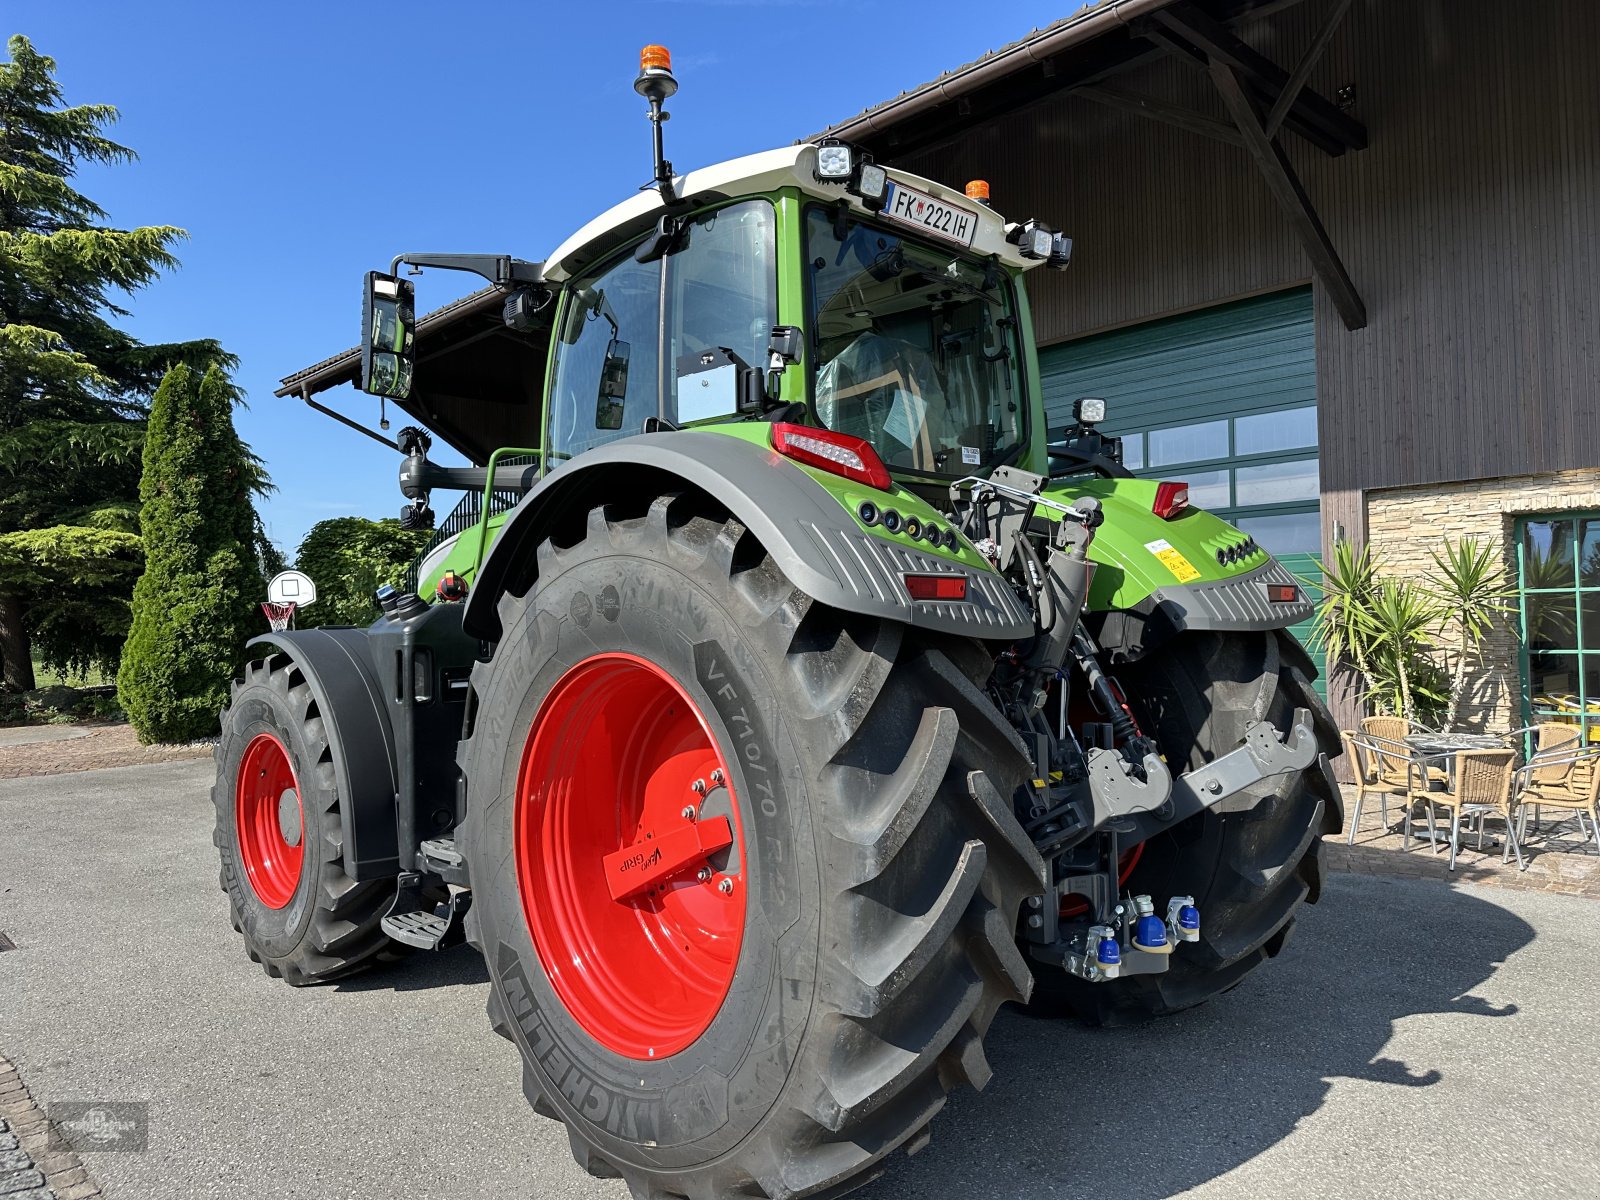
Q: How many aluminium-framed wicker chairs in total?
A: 5